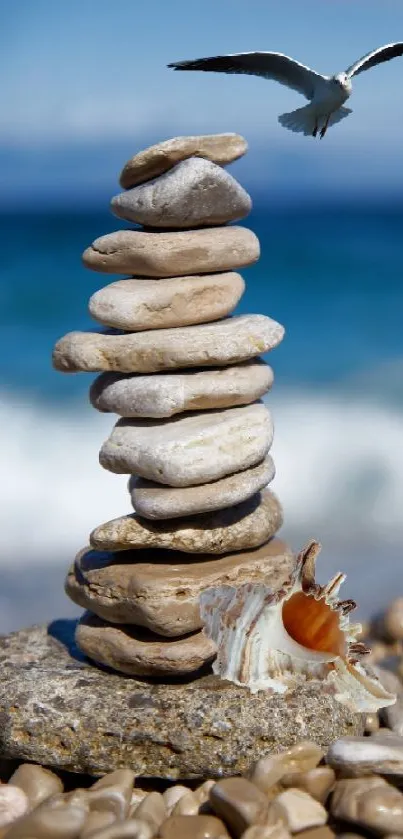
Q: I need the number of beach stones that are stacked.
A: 11